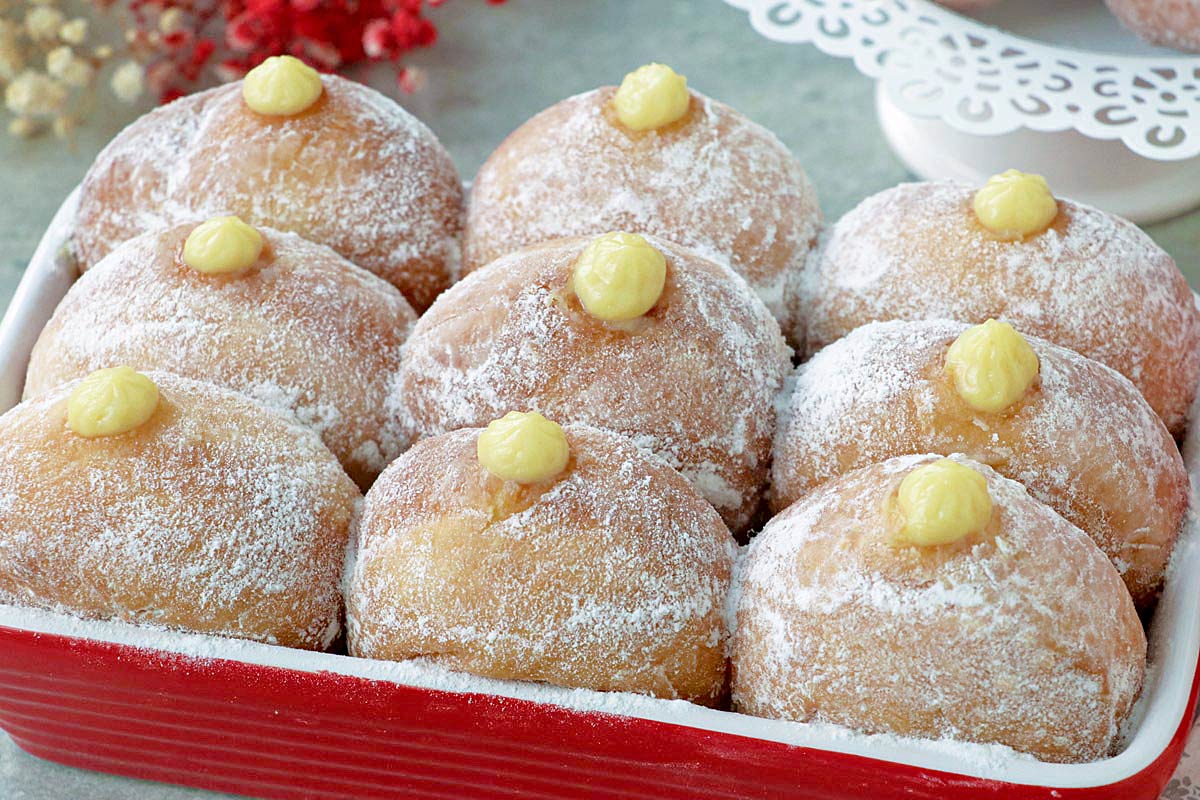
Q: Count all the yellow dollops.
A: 9